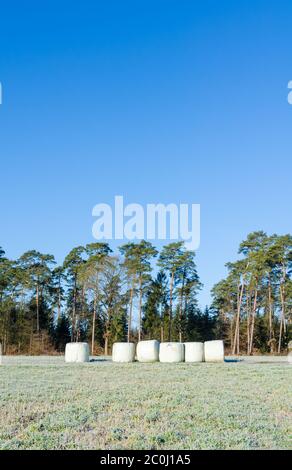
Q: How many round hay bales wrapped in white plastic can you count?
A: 6